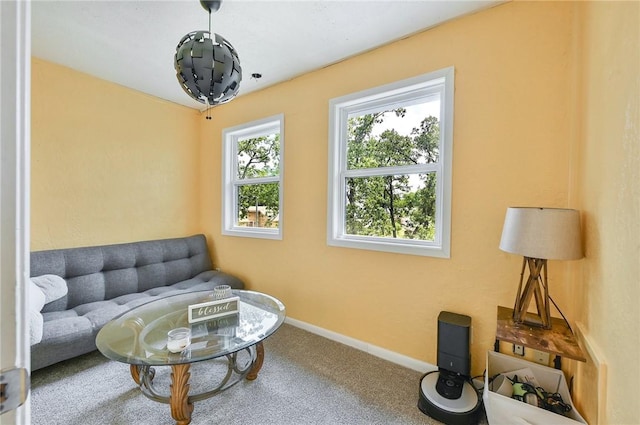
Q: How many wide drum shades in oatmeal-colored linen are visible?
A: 1